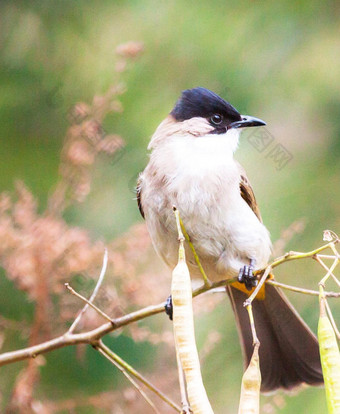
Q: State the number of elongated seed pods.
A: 3